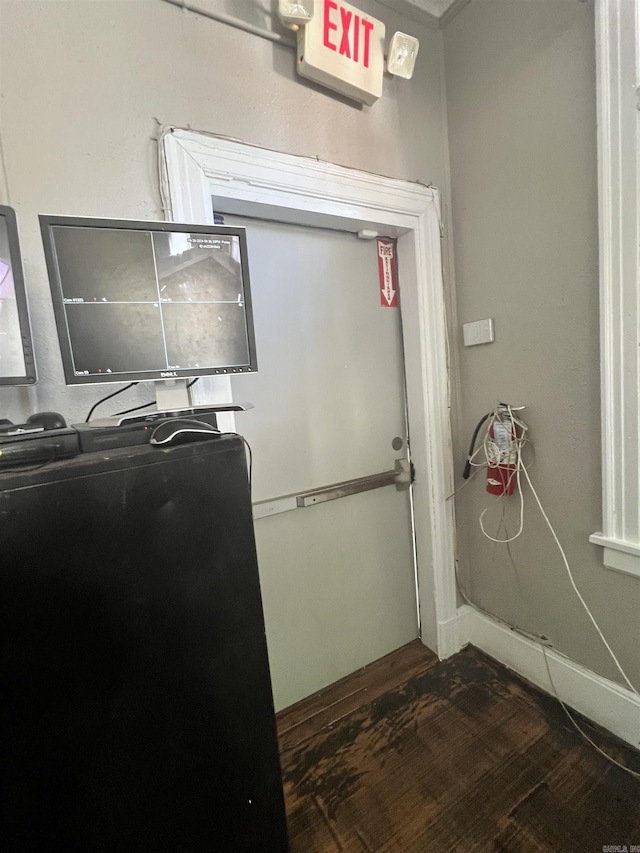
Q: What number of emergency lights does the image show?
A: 2